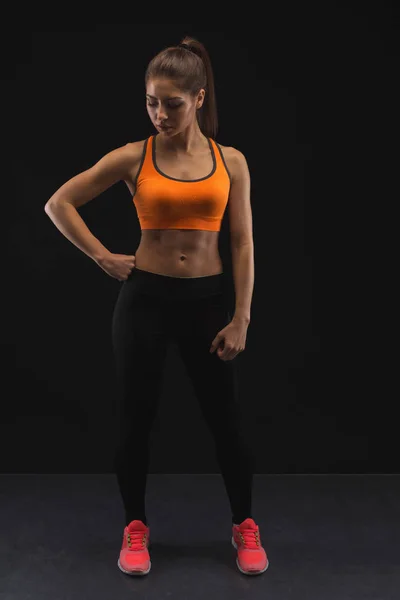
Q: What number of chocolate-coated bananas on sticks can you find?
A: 0